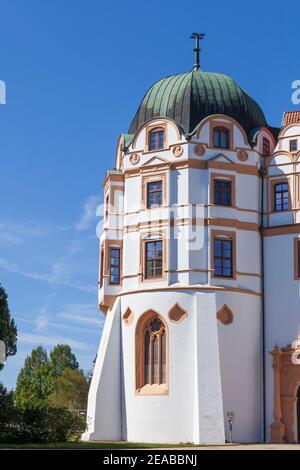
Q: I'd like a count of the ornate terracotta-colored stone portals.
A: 1